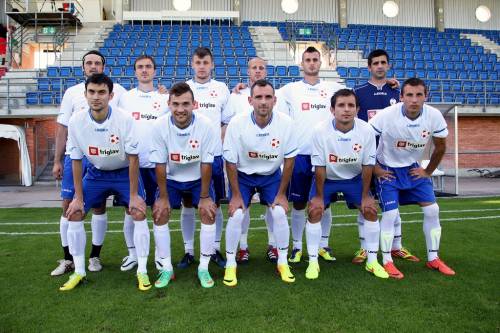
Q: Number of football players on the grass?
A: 11